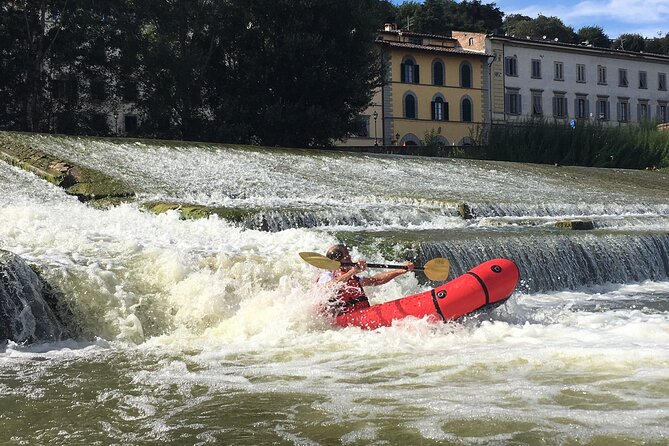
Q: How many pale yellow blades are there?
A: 2